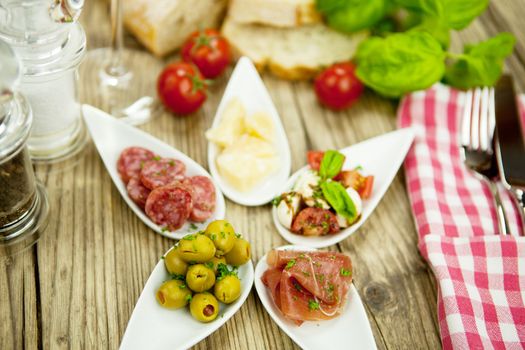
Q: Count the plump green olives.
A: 9